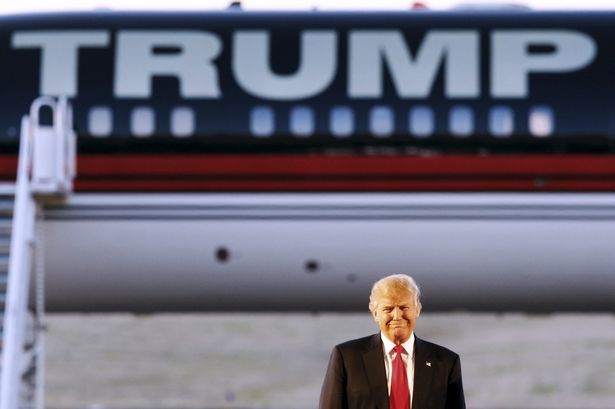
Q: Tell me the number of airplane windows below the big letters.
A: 11